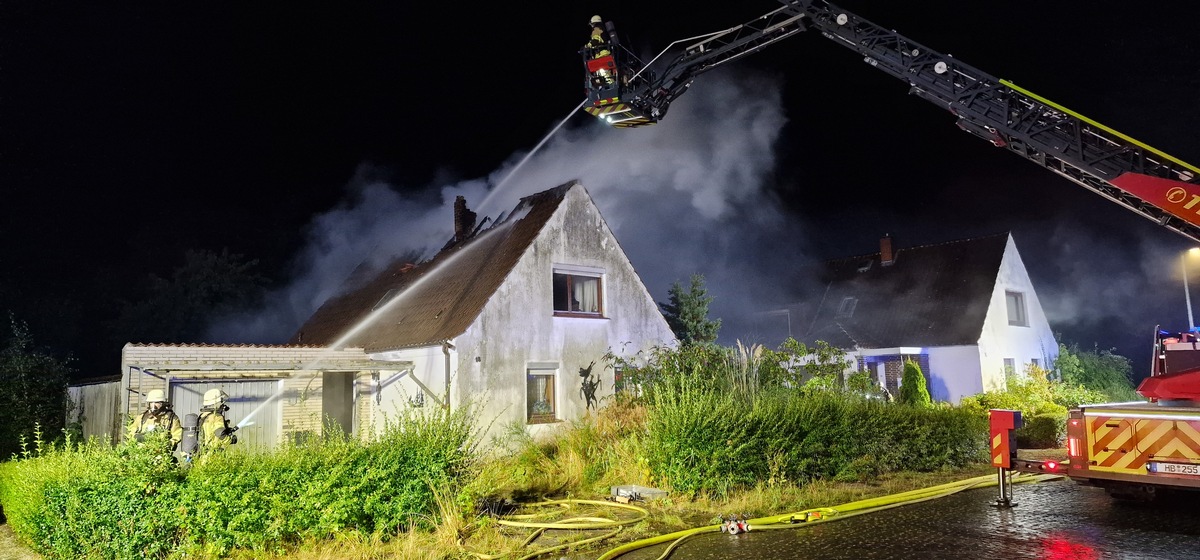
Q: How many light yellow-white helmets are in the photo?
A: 3